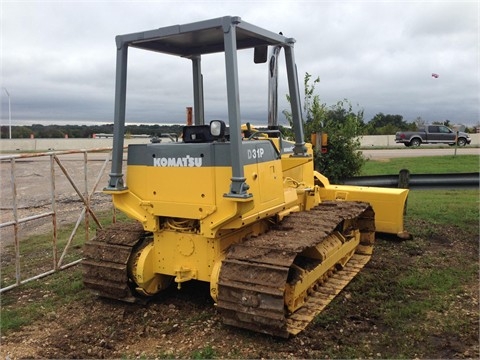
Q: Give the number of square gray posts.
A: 4